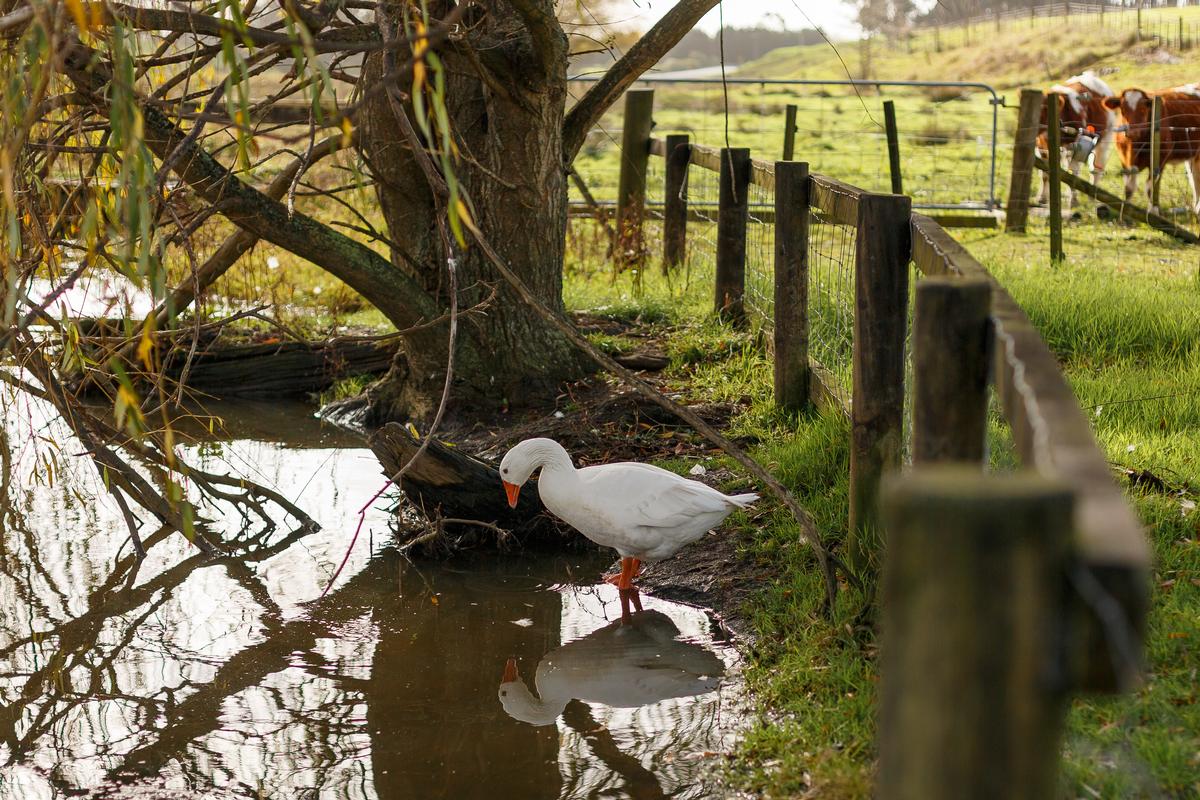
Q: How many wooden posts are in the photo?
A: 12